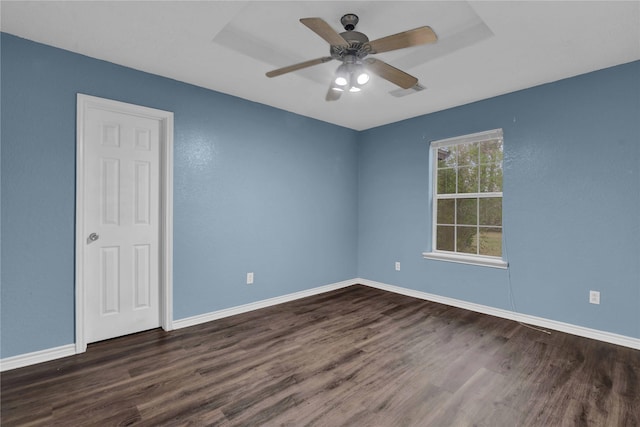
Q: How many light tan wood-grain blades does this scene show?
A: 5